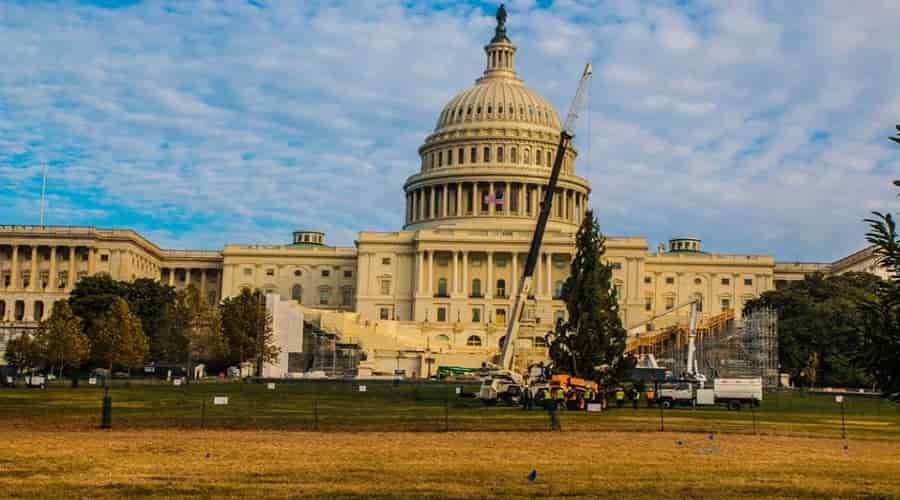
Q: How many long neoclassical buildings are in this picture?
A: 1